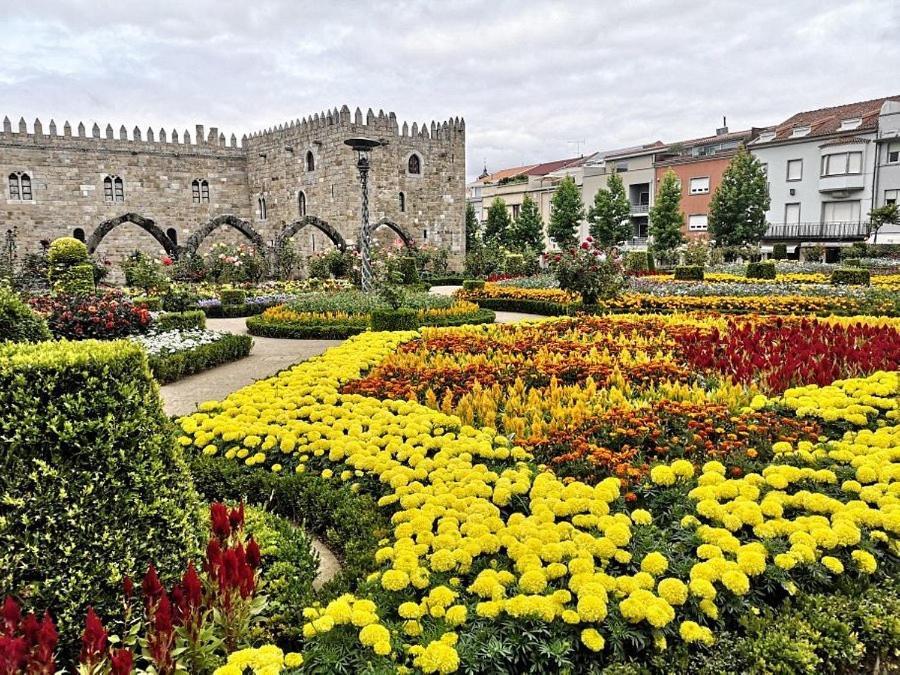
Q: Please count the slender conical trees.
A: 7